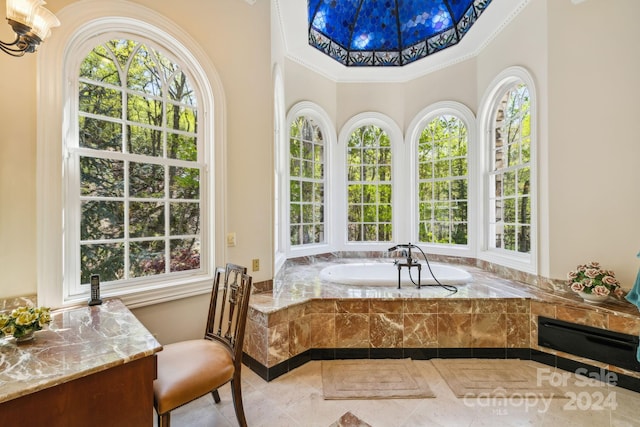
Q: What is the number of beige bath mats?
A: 2